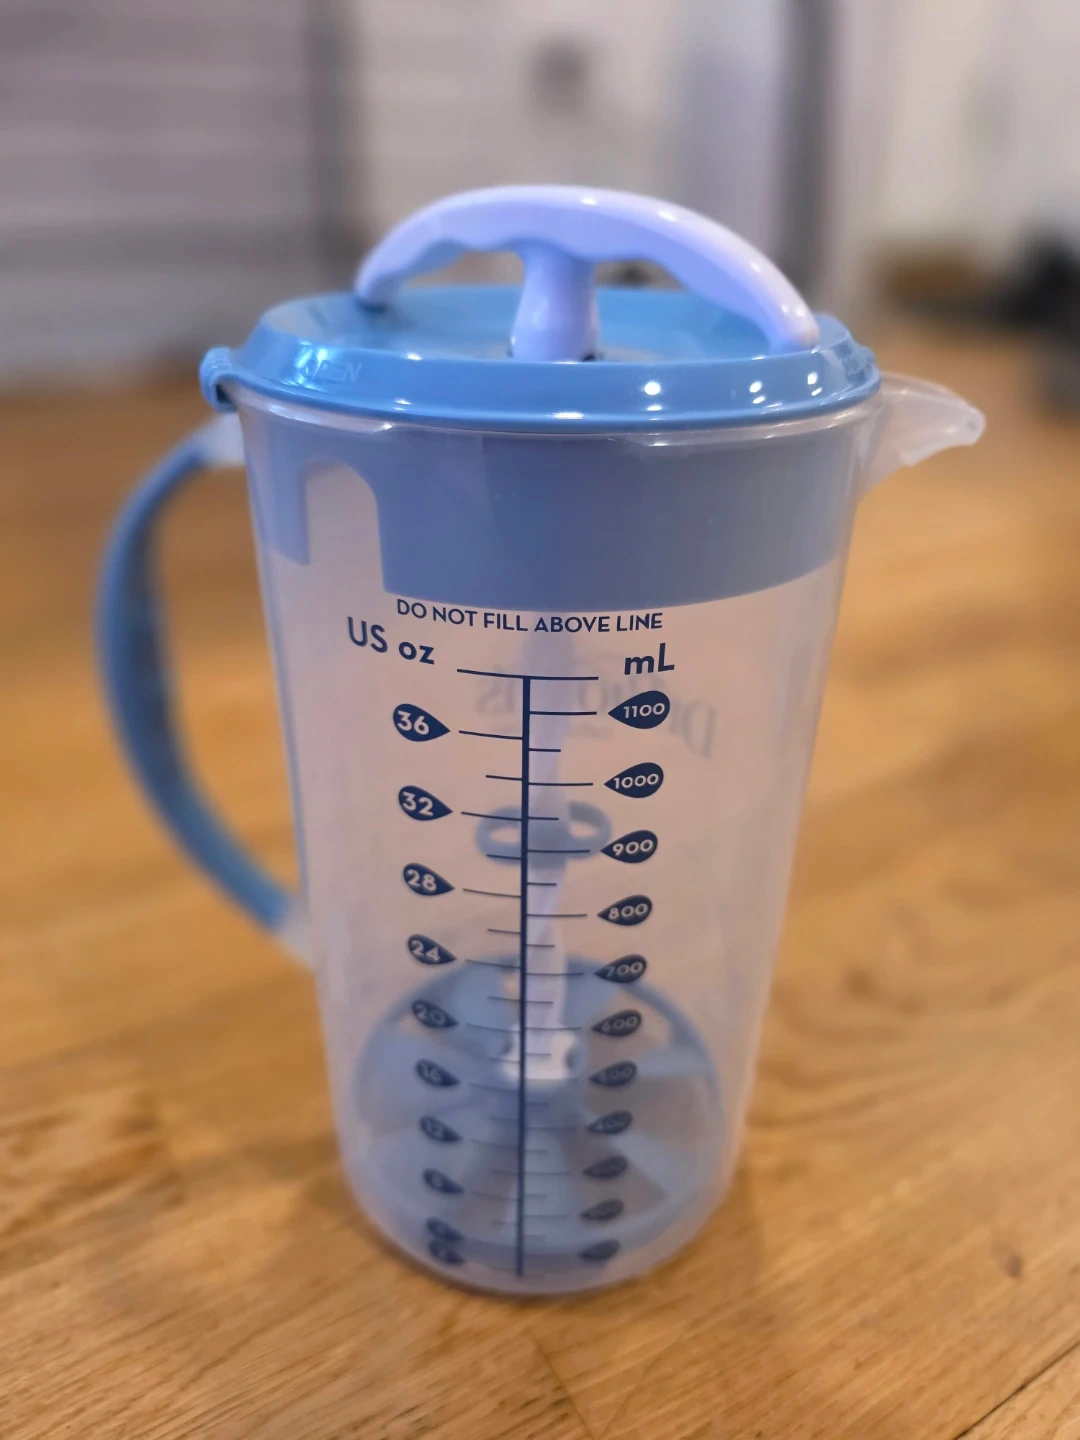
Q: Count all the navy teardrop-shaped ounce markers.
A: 10